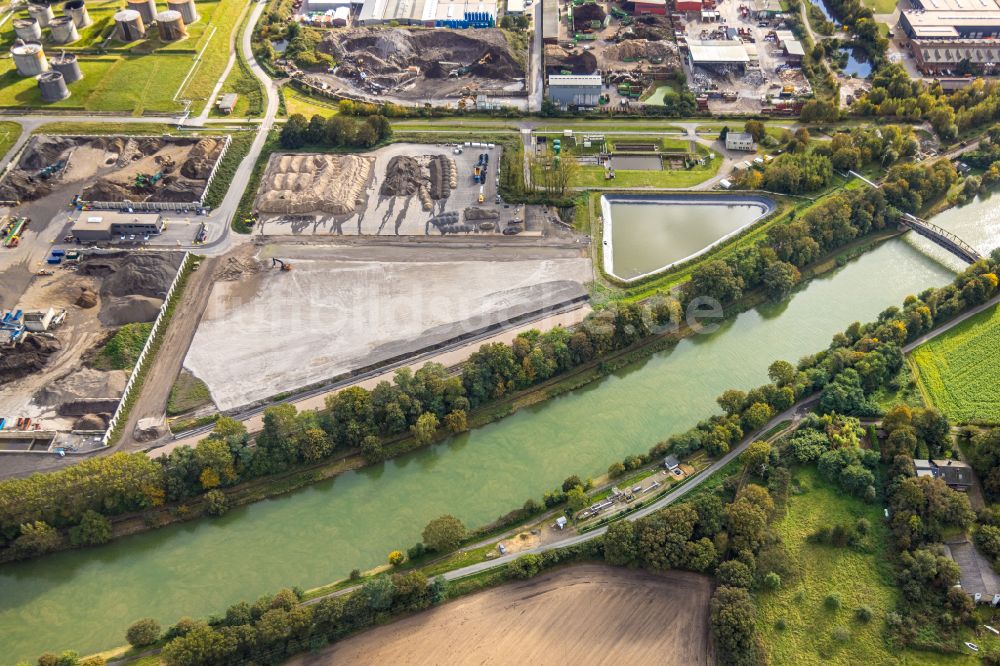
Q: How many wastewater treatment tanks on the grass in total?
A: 11